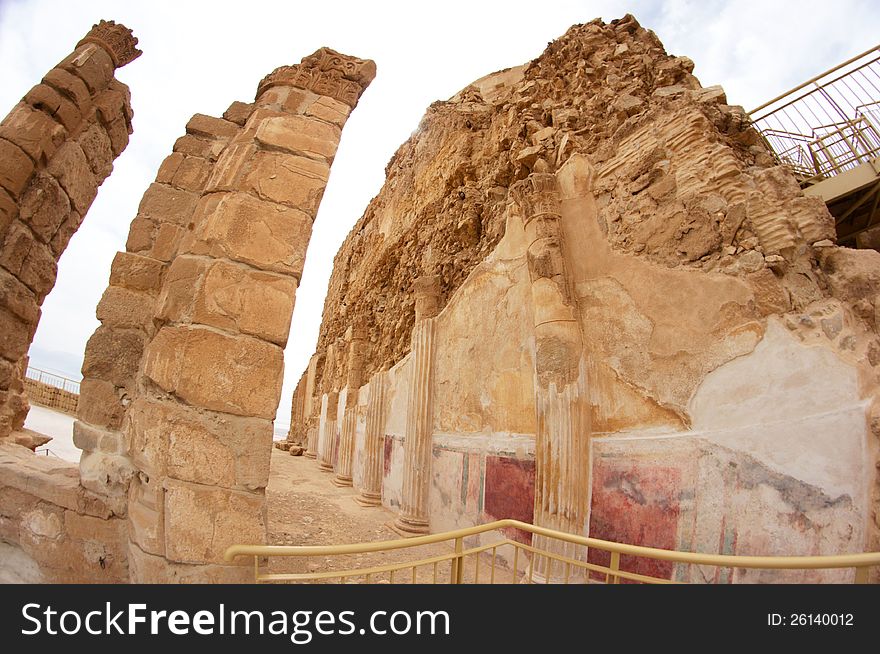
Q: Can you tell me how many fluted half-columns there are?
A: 6